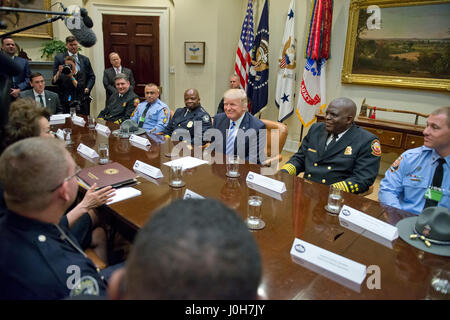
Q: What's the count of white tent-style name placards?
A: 11